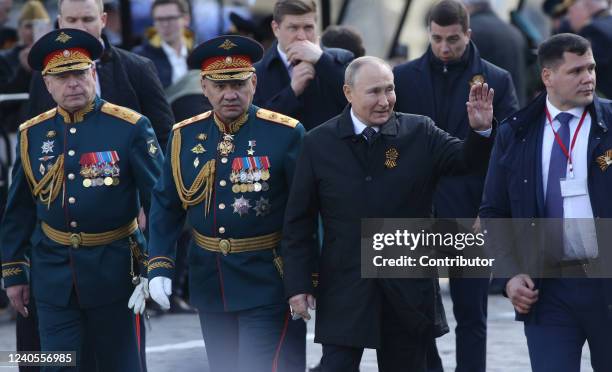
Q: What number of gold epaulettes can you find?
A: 4